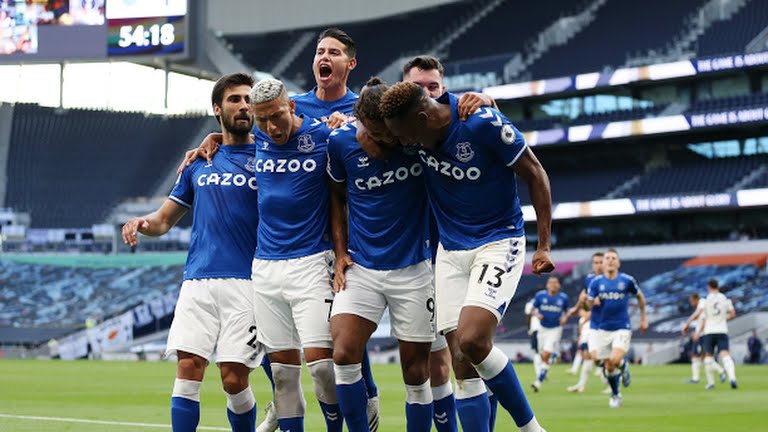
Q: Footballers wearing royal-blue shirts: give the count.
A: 9